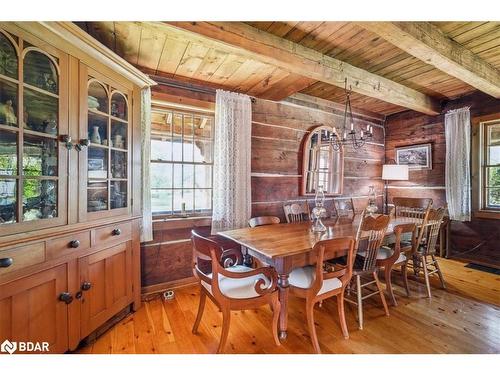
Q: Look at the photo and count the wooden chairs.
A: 9